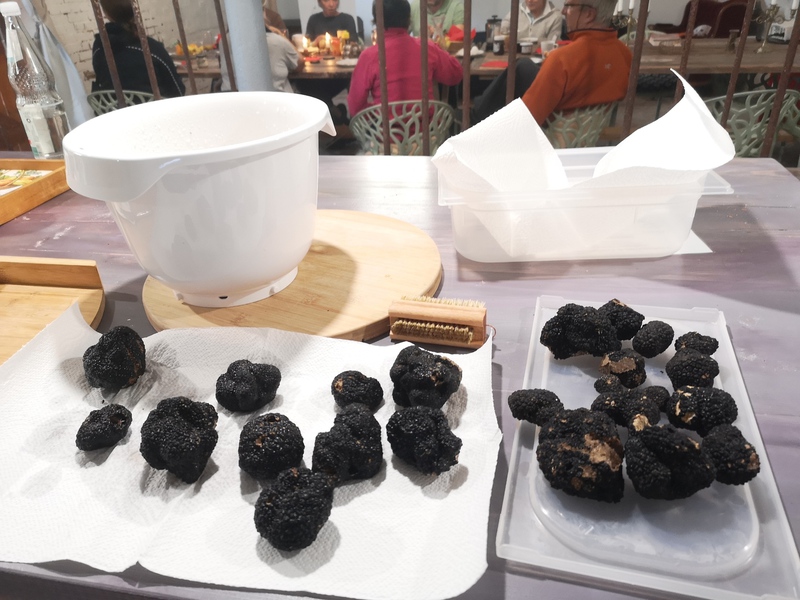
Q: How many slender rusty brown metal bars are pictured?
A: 12